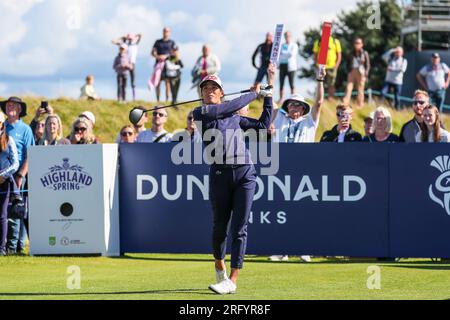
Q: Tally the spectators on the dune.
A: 12